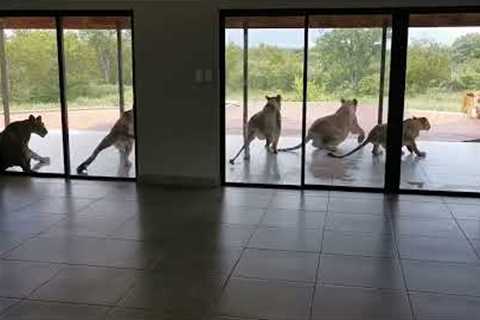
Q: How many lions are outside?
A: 6